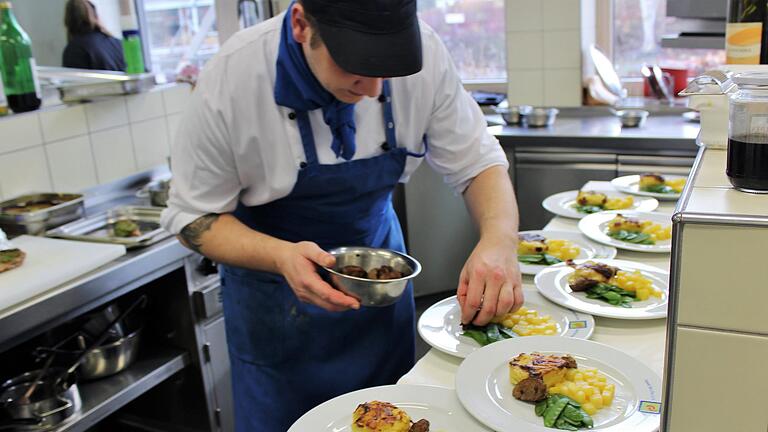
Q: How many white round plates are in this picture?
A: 8